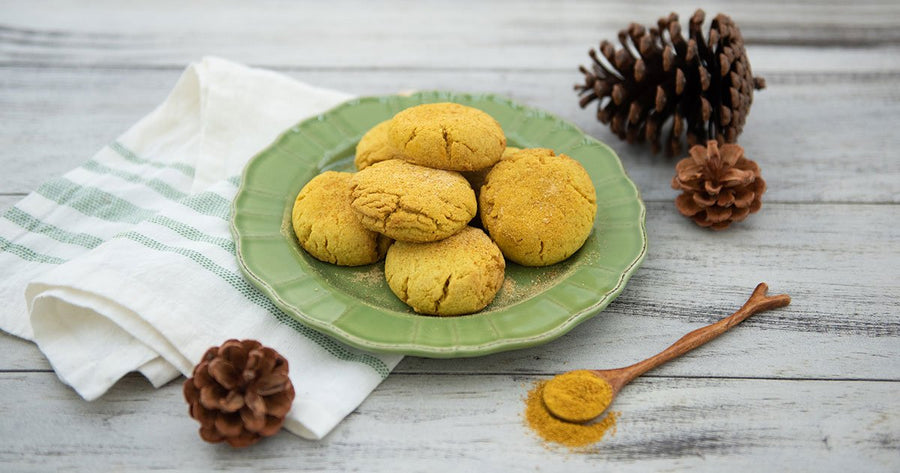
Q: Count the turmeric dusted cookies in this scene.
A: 7